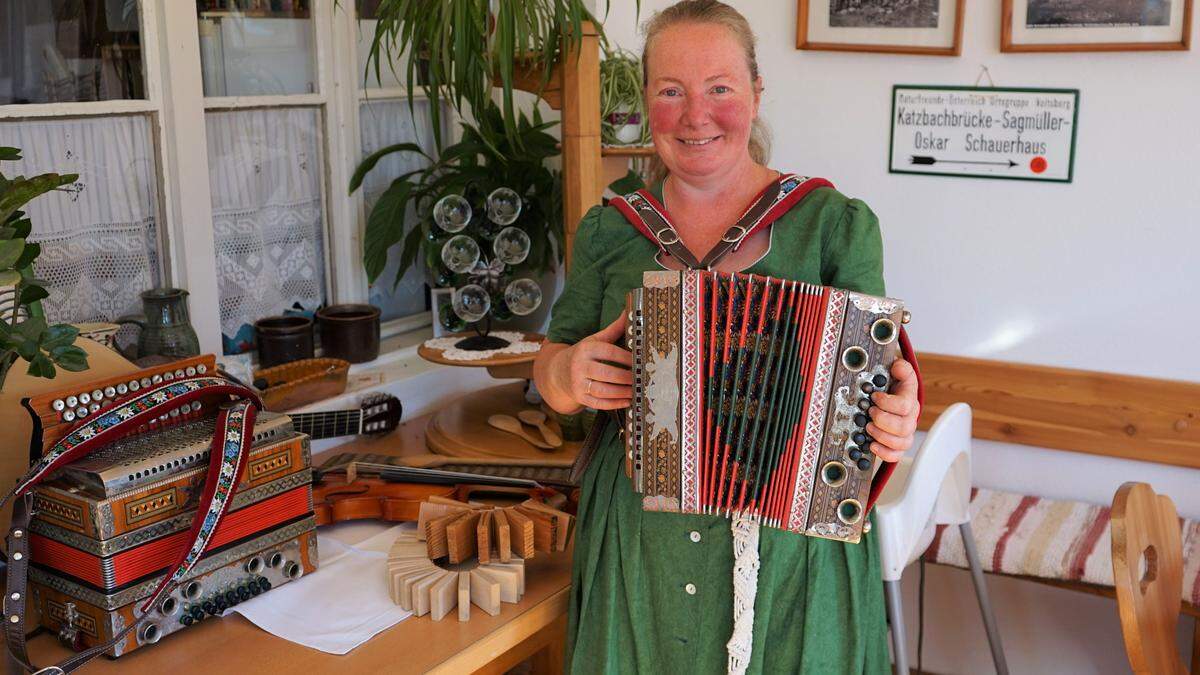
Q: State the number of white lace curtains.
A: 3